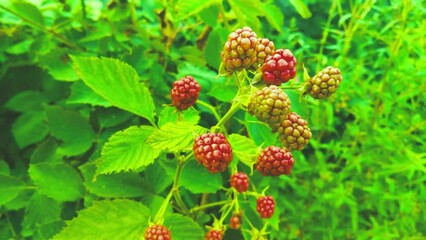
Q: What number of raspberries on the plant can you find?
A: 14